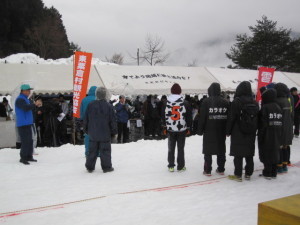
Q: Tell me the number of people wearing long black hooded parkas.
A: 4